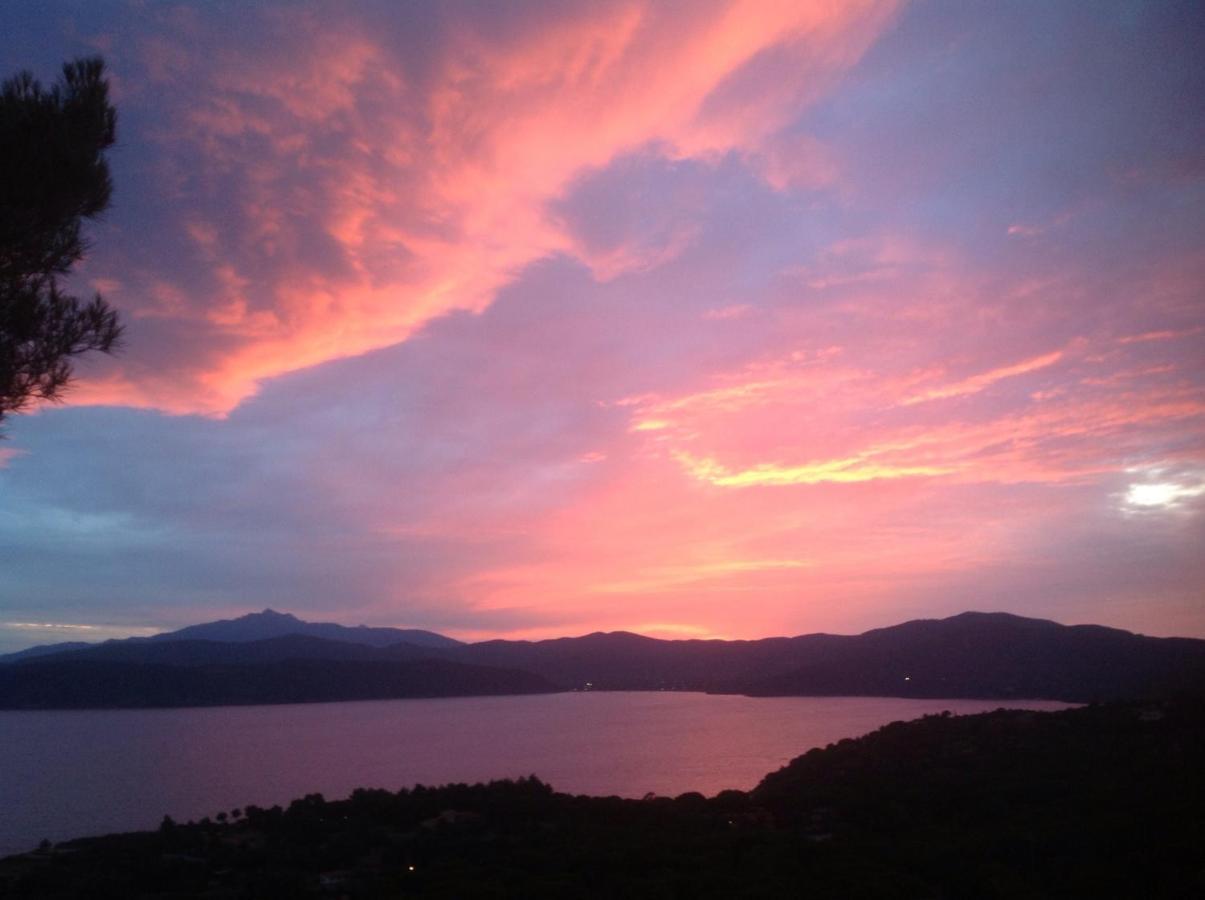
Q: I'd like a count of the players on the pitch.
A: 0